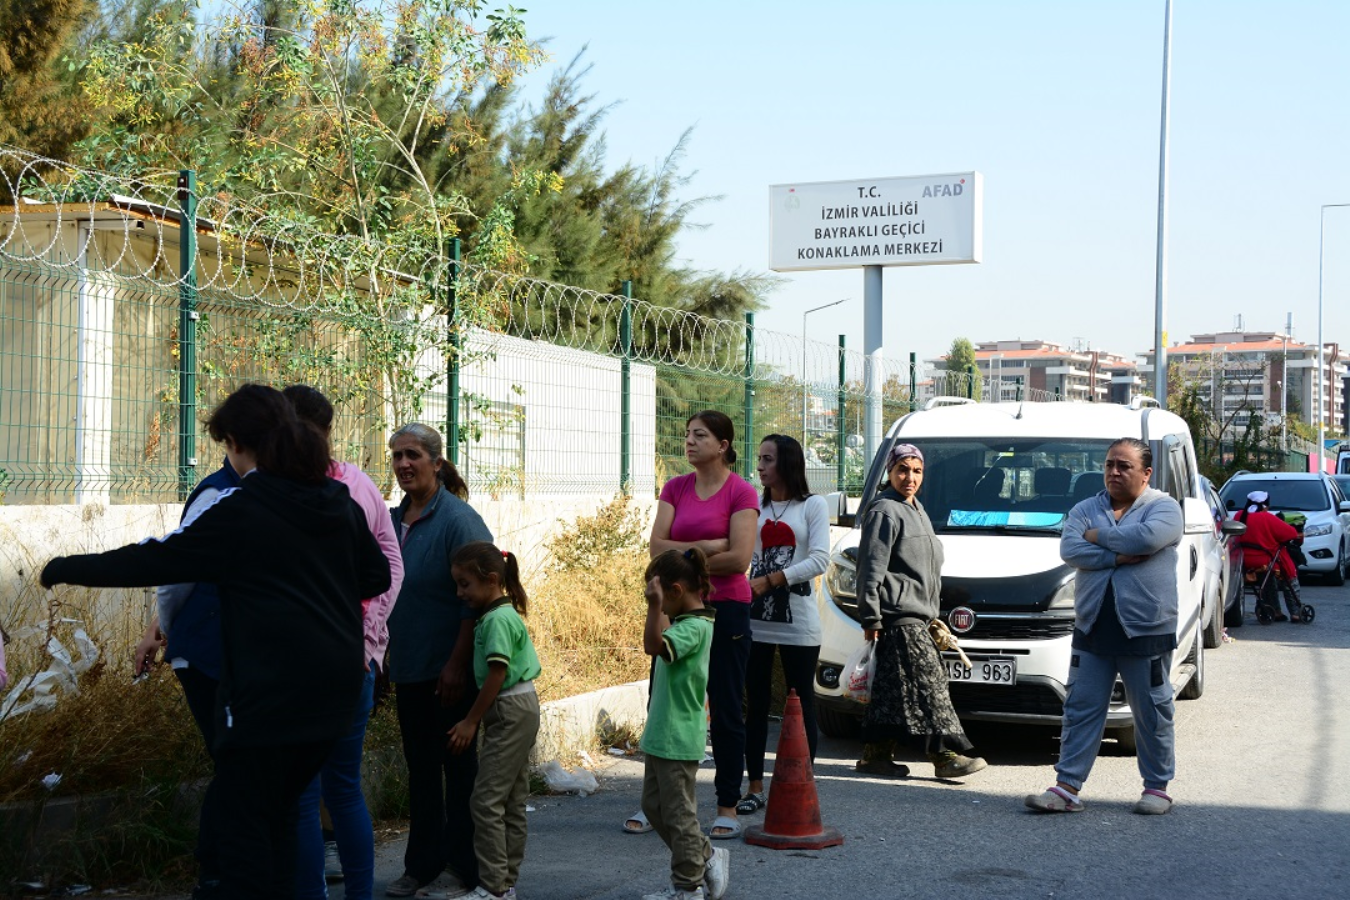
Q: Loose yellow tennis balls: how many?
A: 0